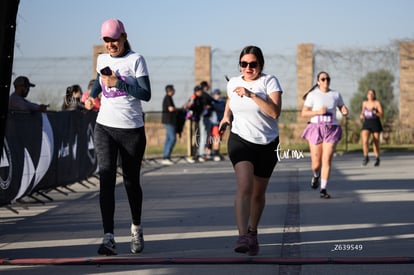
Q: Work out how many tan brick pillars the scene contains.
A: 4